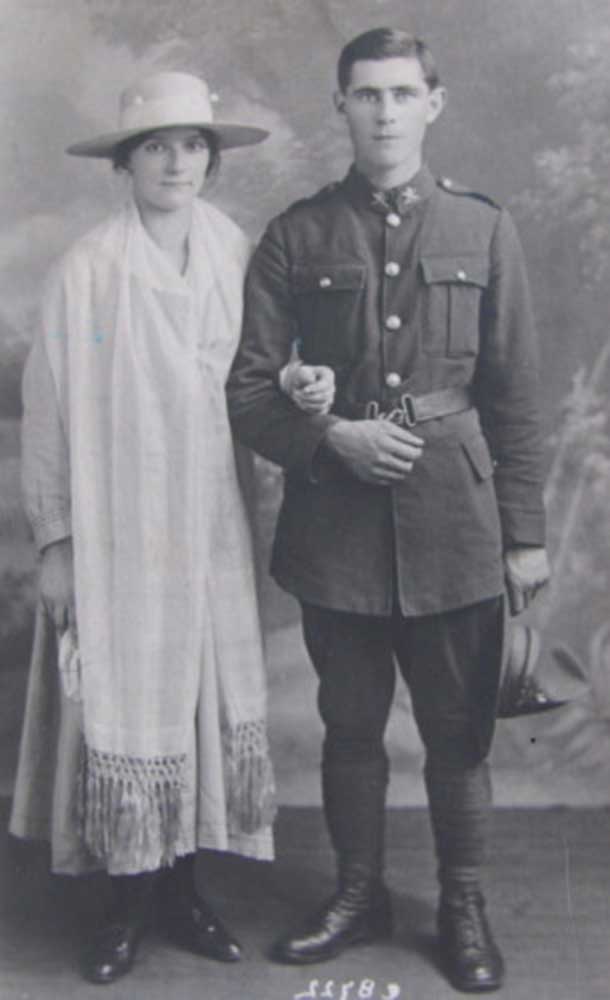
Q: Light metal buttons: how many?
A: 7